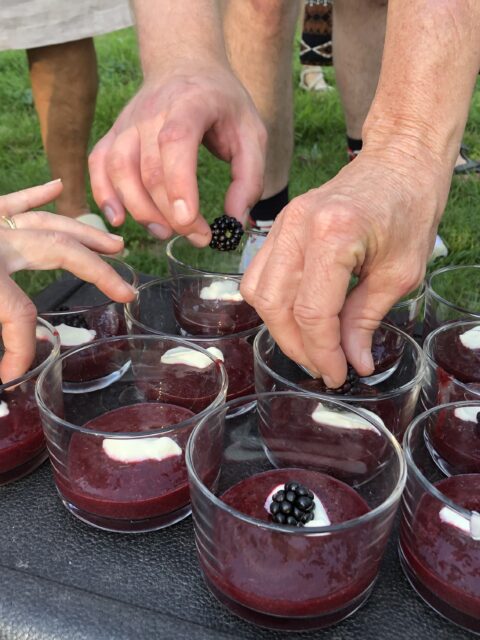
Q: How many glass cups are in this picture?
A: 11